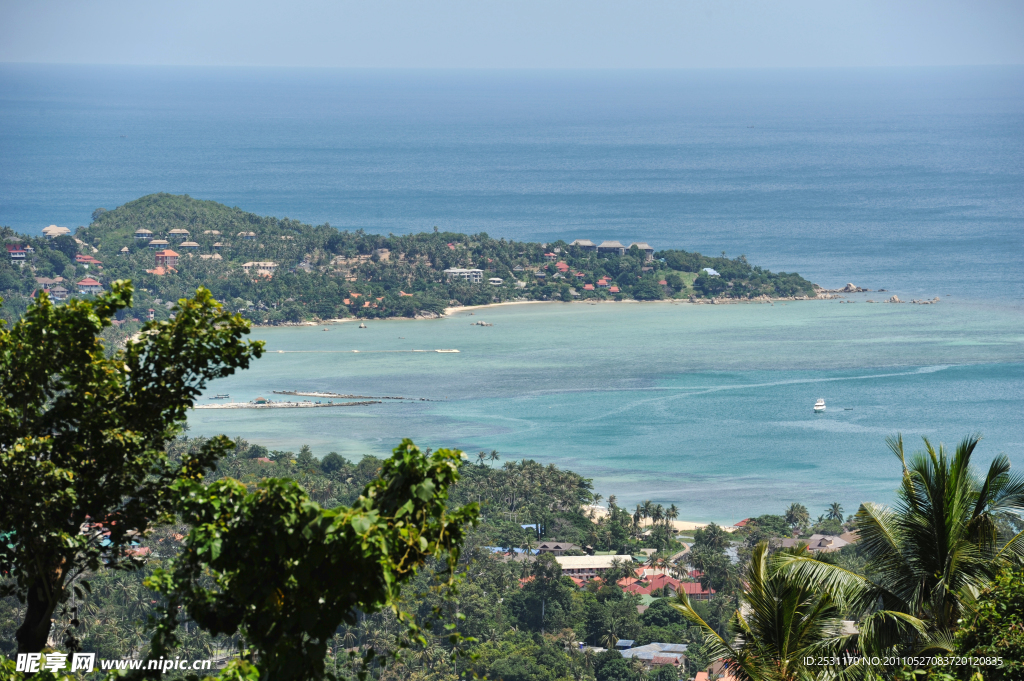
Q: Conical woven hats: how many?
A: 0